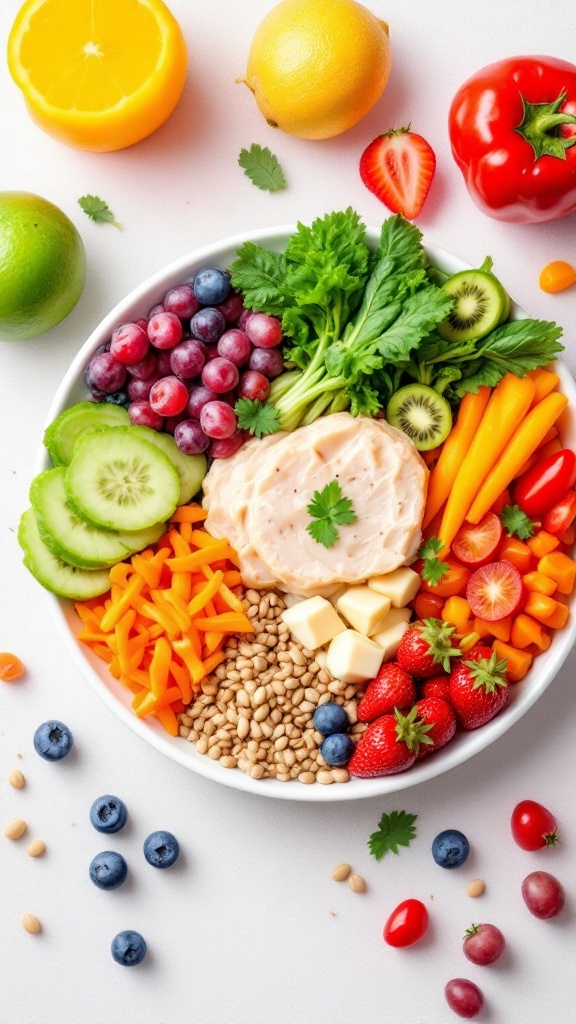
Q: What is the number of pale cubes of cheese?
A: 5